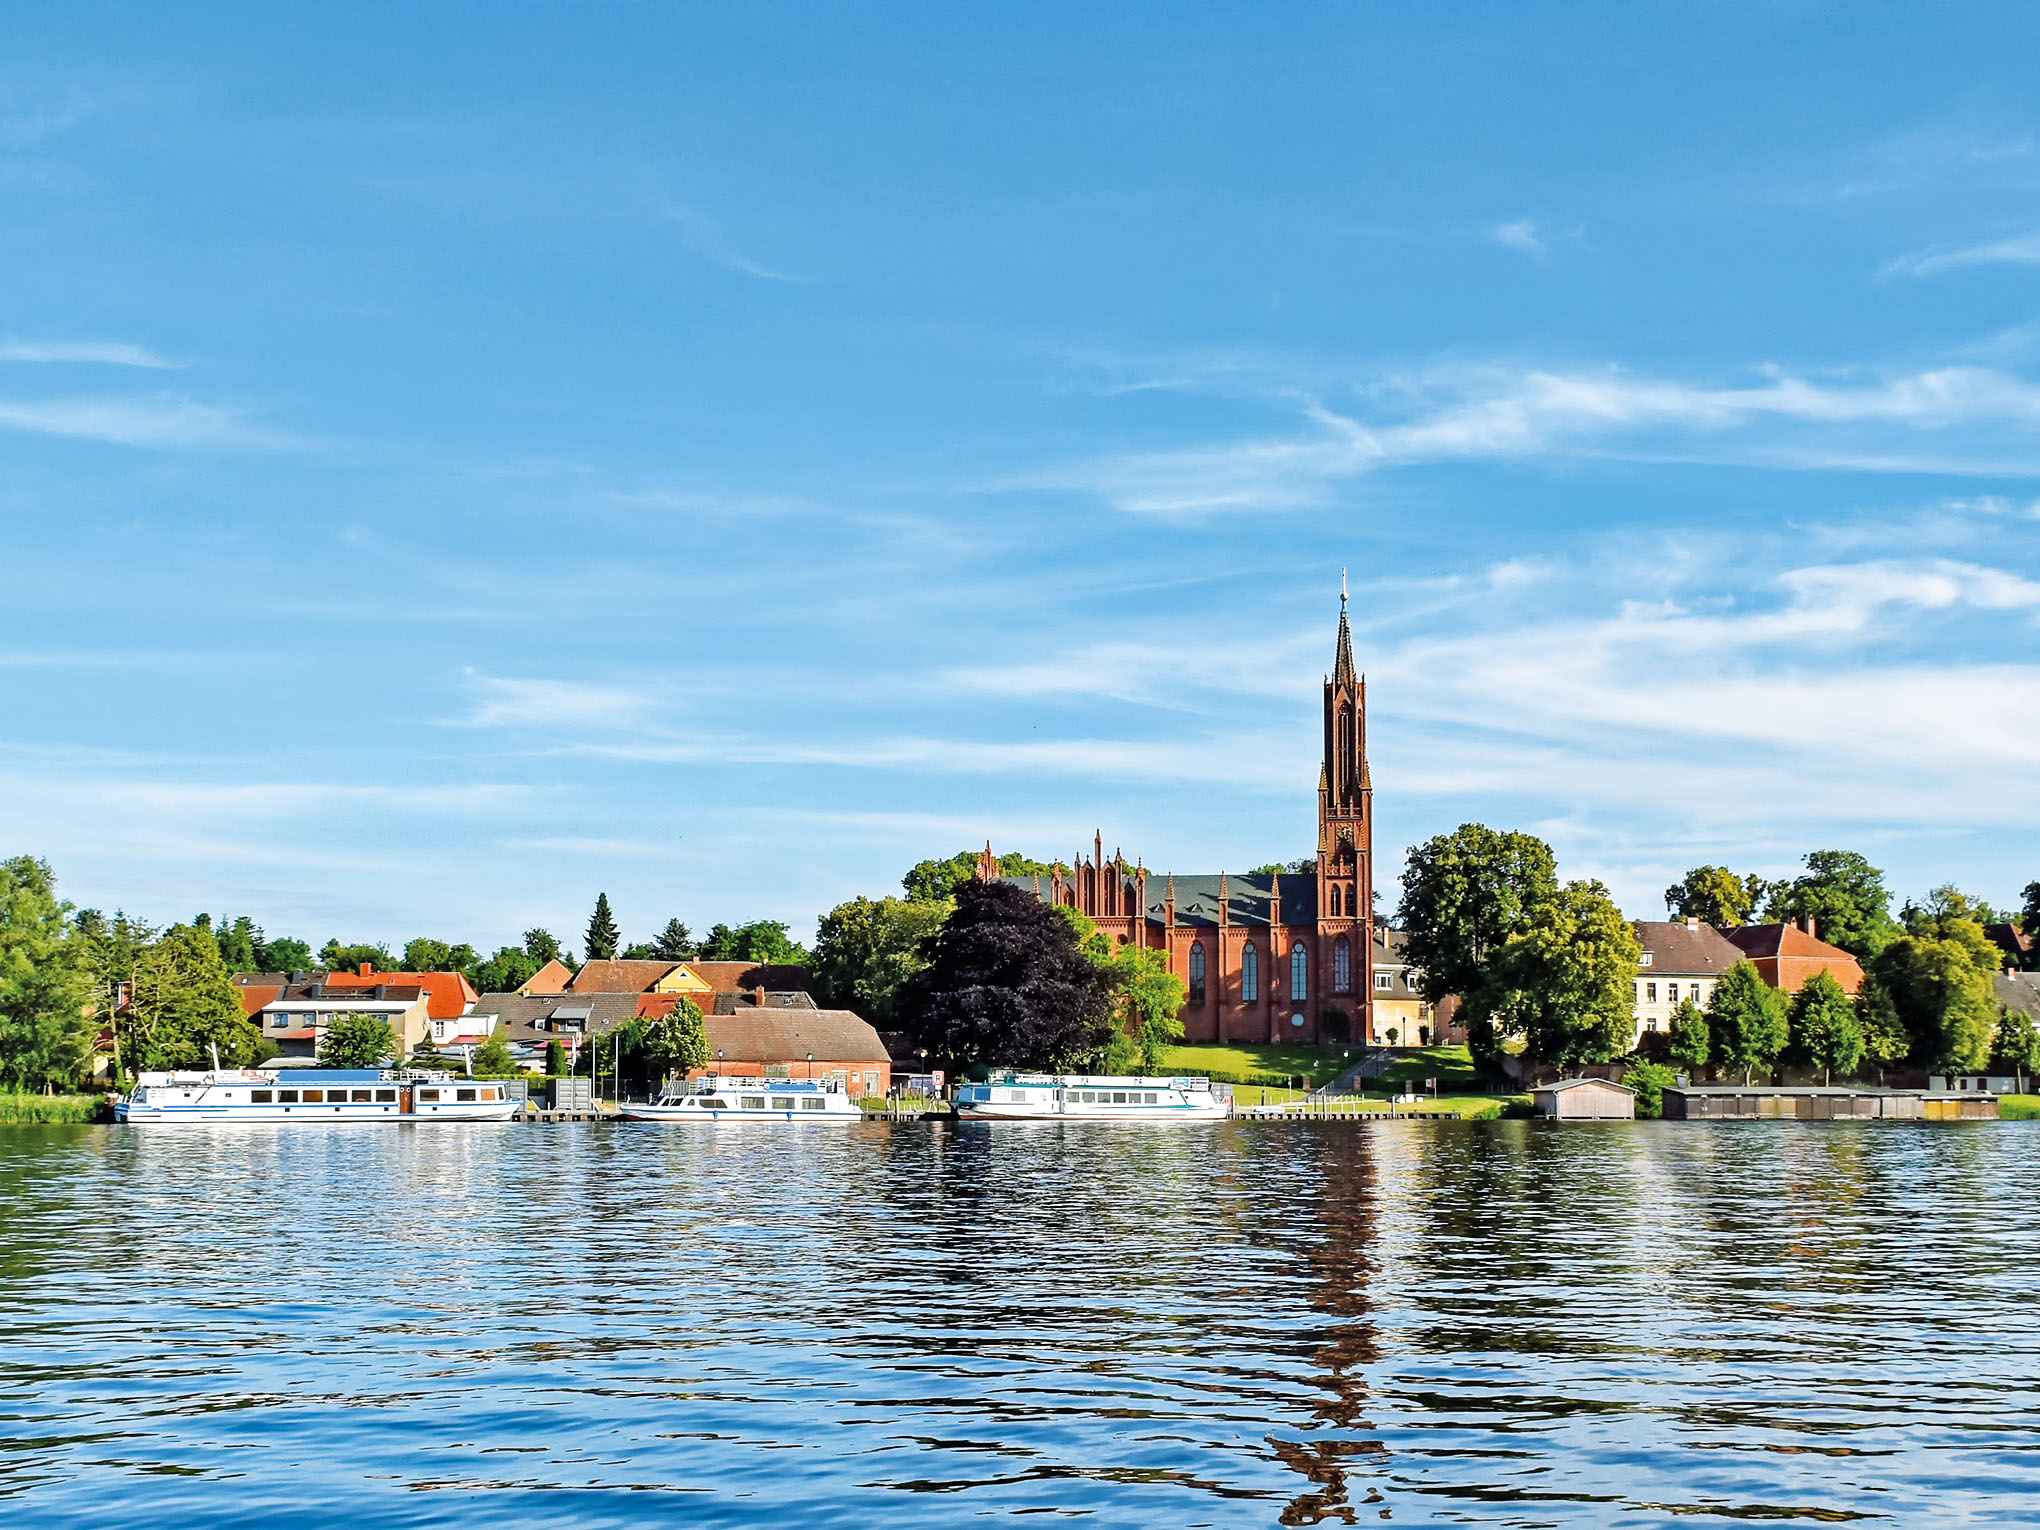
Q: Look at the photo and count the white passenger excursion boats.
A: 3